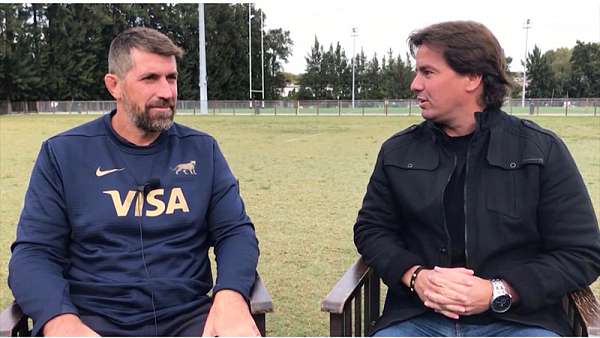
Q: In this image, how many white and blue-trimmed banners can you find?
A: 0